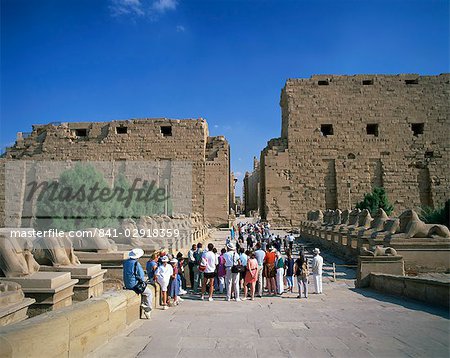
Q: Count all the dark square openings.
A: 9